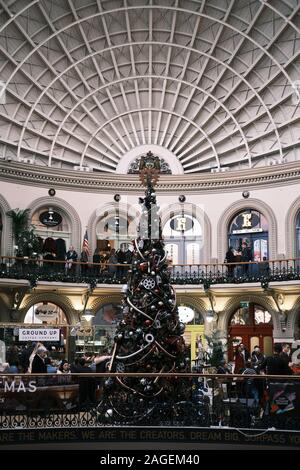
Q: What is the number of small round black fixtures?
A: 4